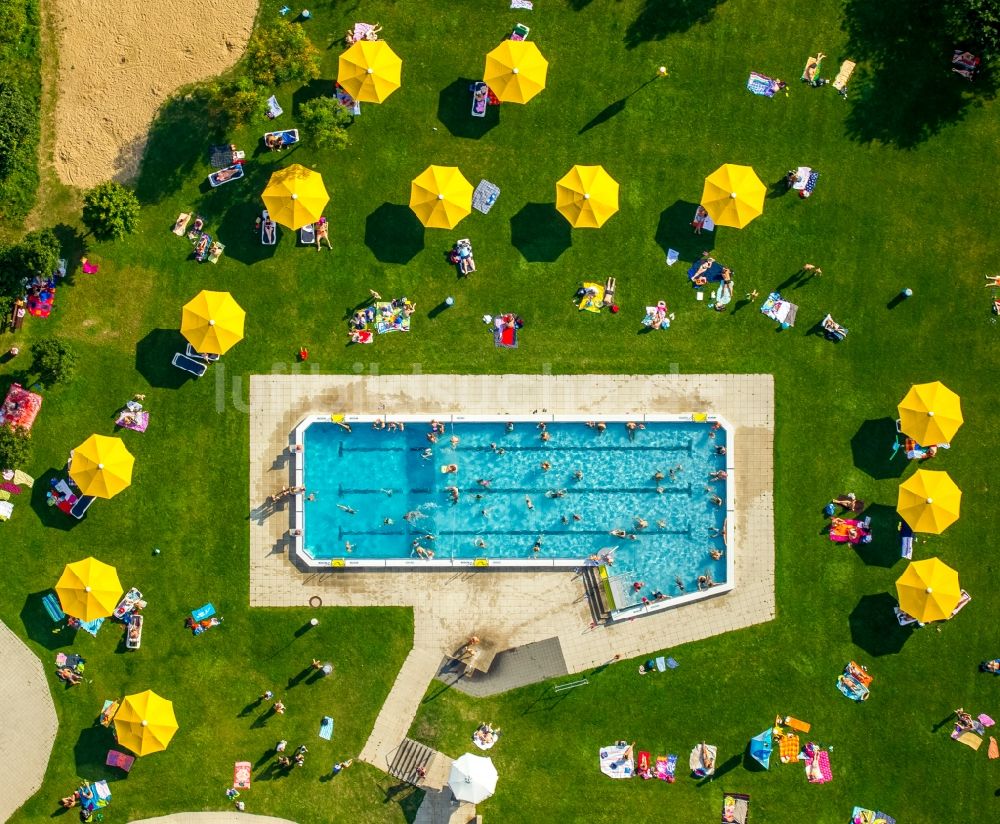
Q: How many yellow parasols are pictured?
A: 13